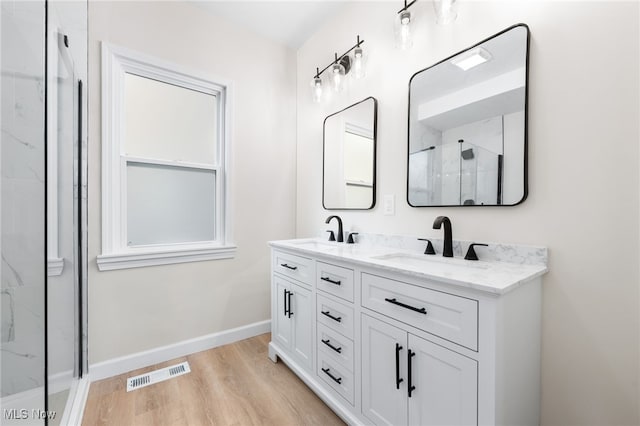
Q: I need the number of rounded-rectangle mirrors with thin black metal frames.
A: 2